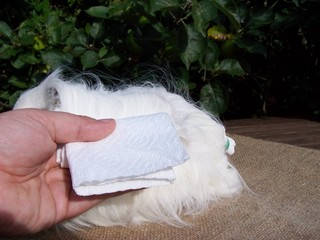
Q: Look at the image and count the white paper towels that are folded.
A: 1